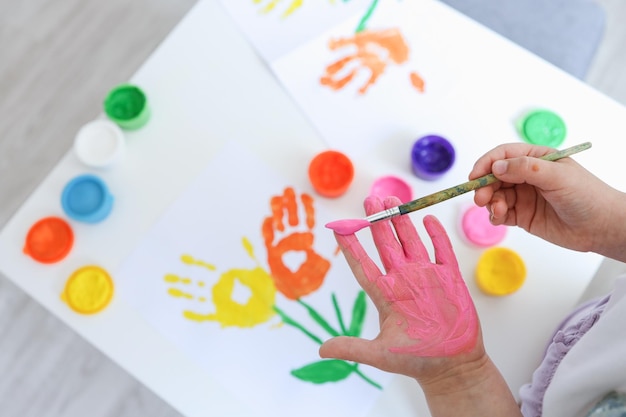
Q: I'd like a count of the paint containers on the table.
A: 11